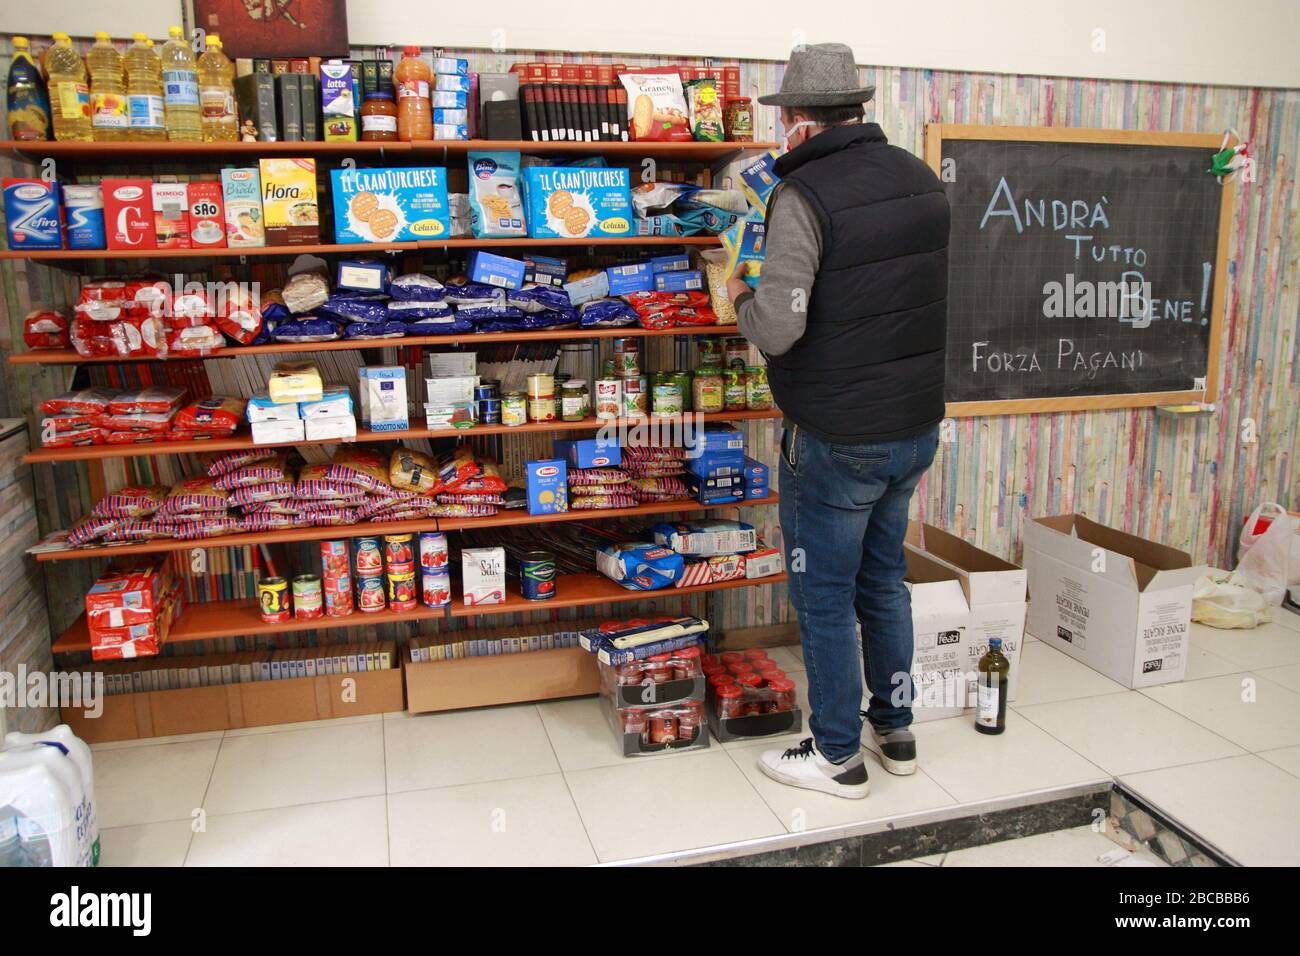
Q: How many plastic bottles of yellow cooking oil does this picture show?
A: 5